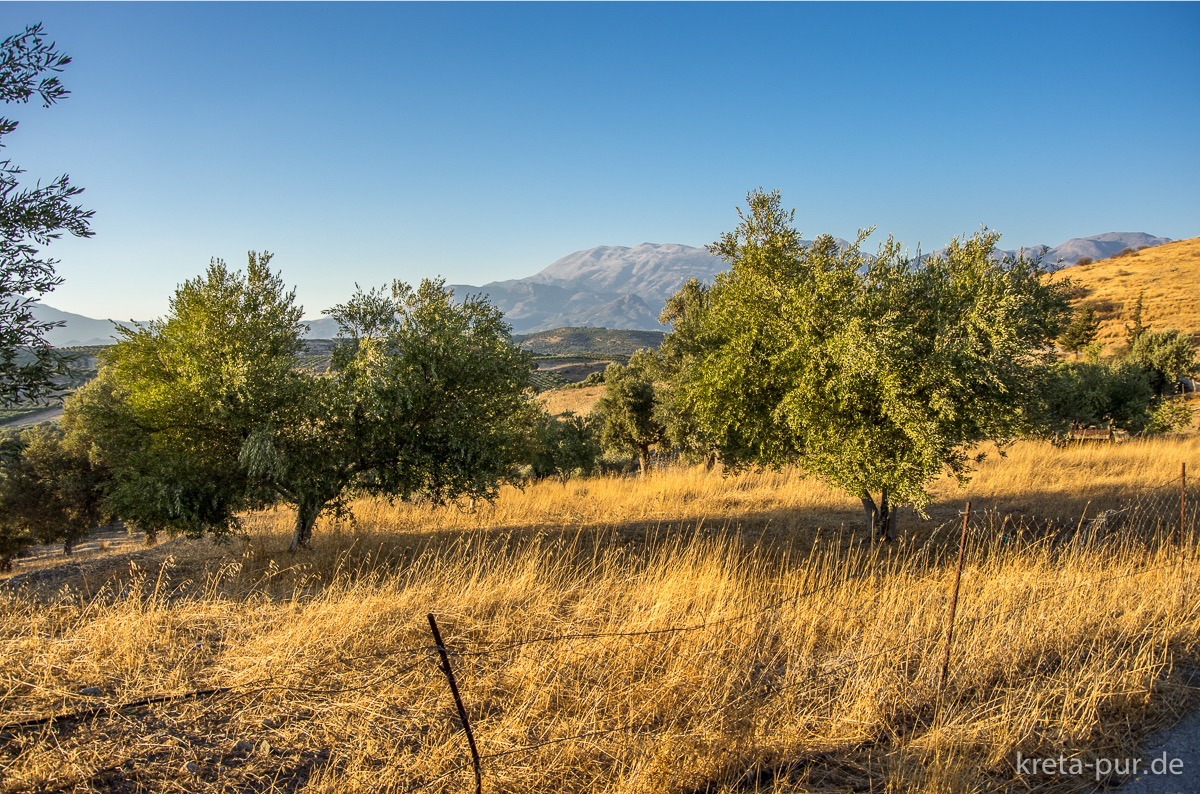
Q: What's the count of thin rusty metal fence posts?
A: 3